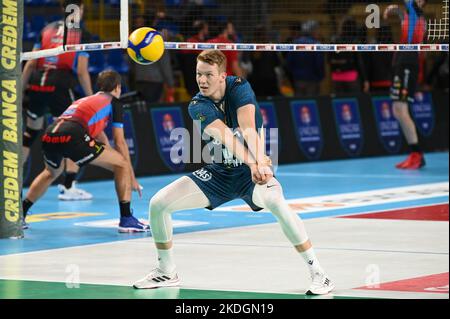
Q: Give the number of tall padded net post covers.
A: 1